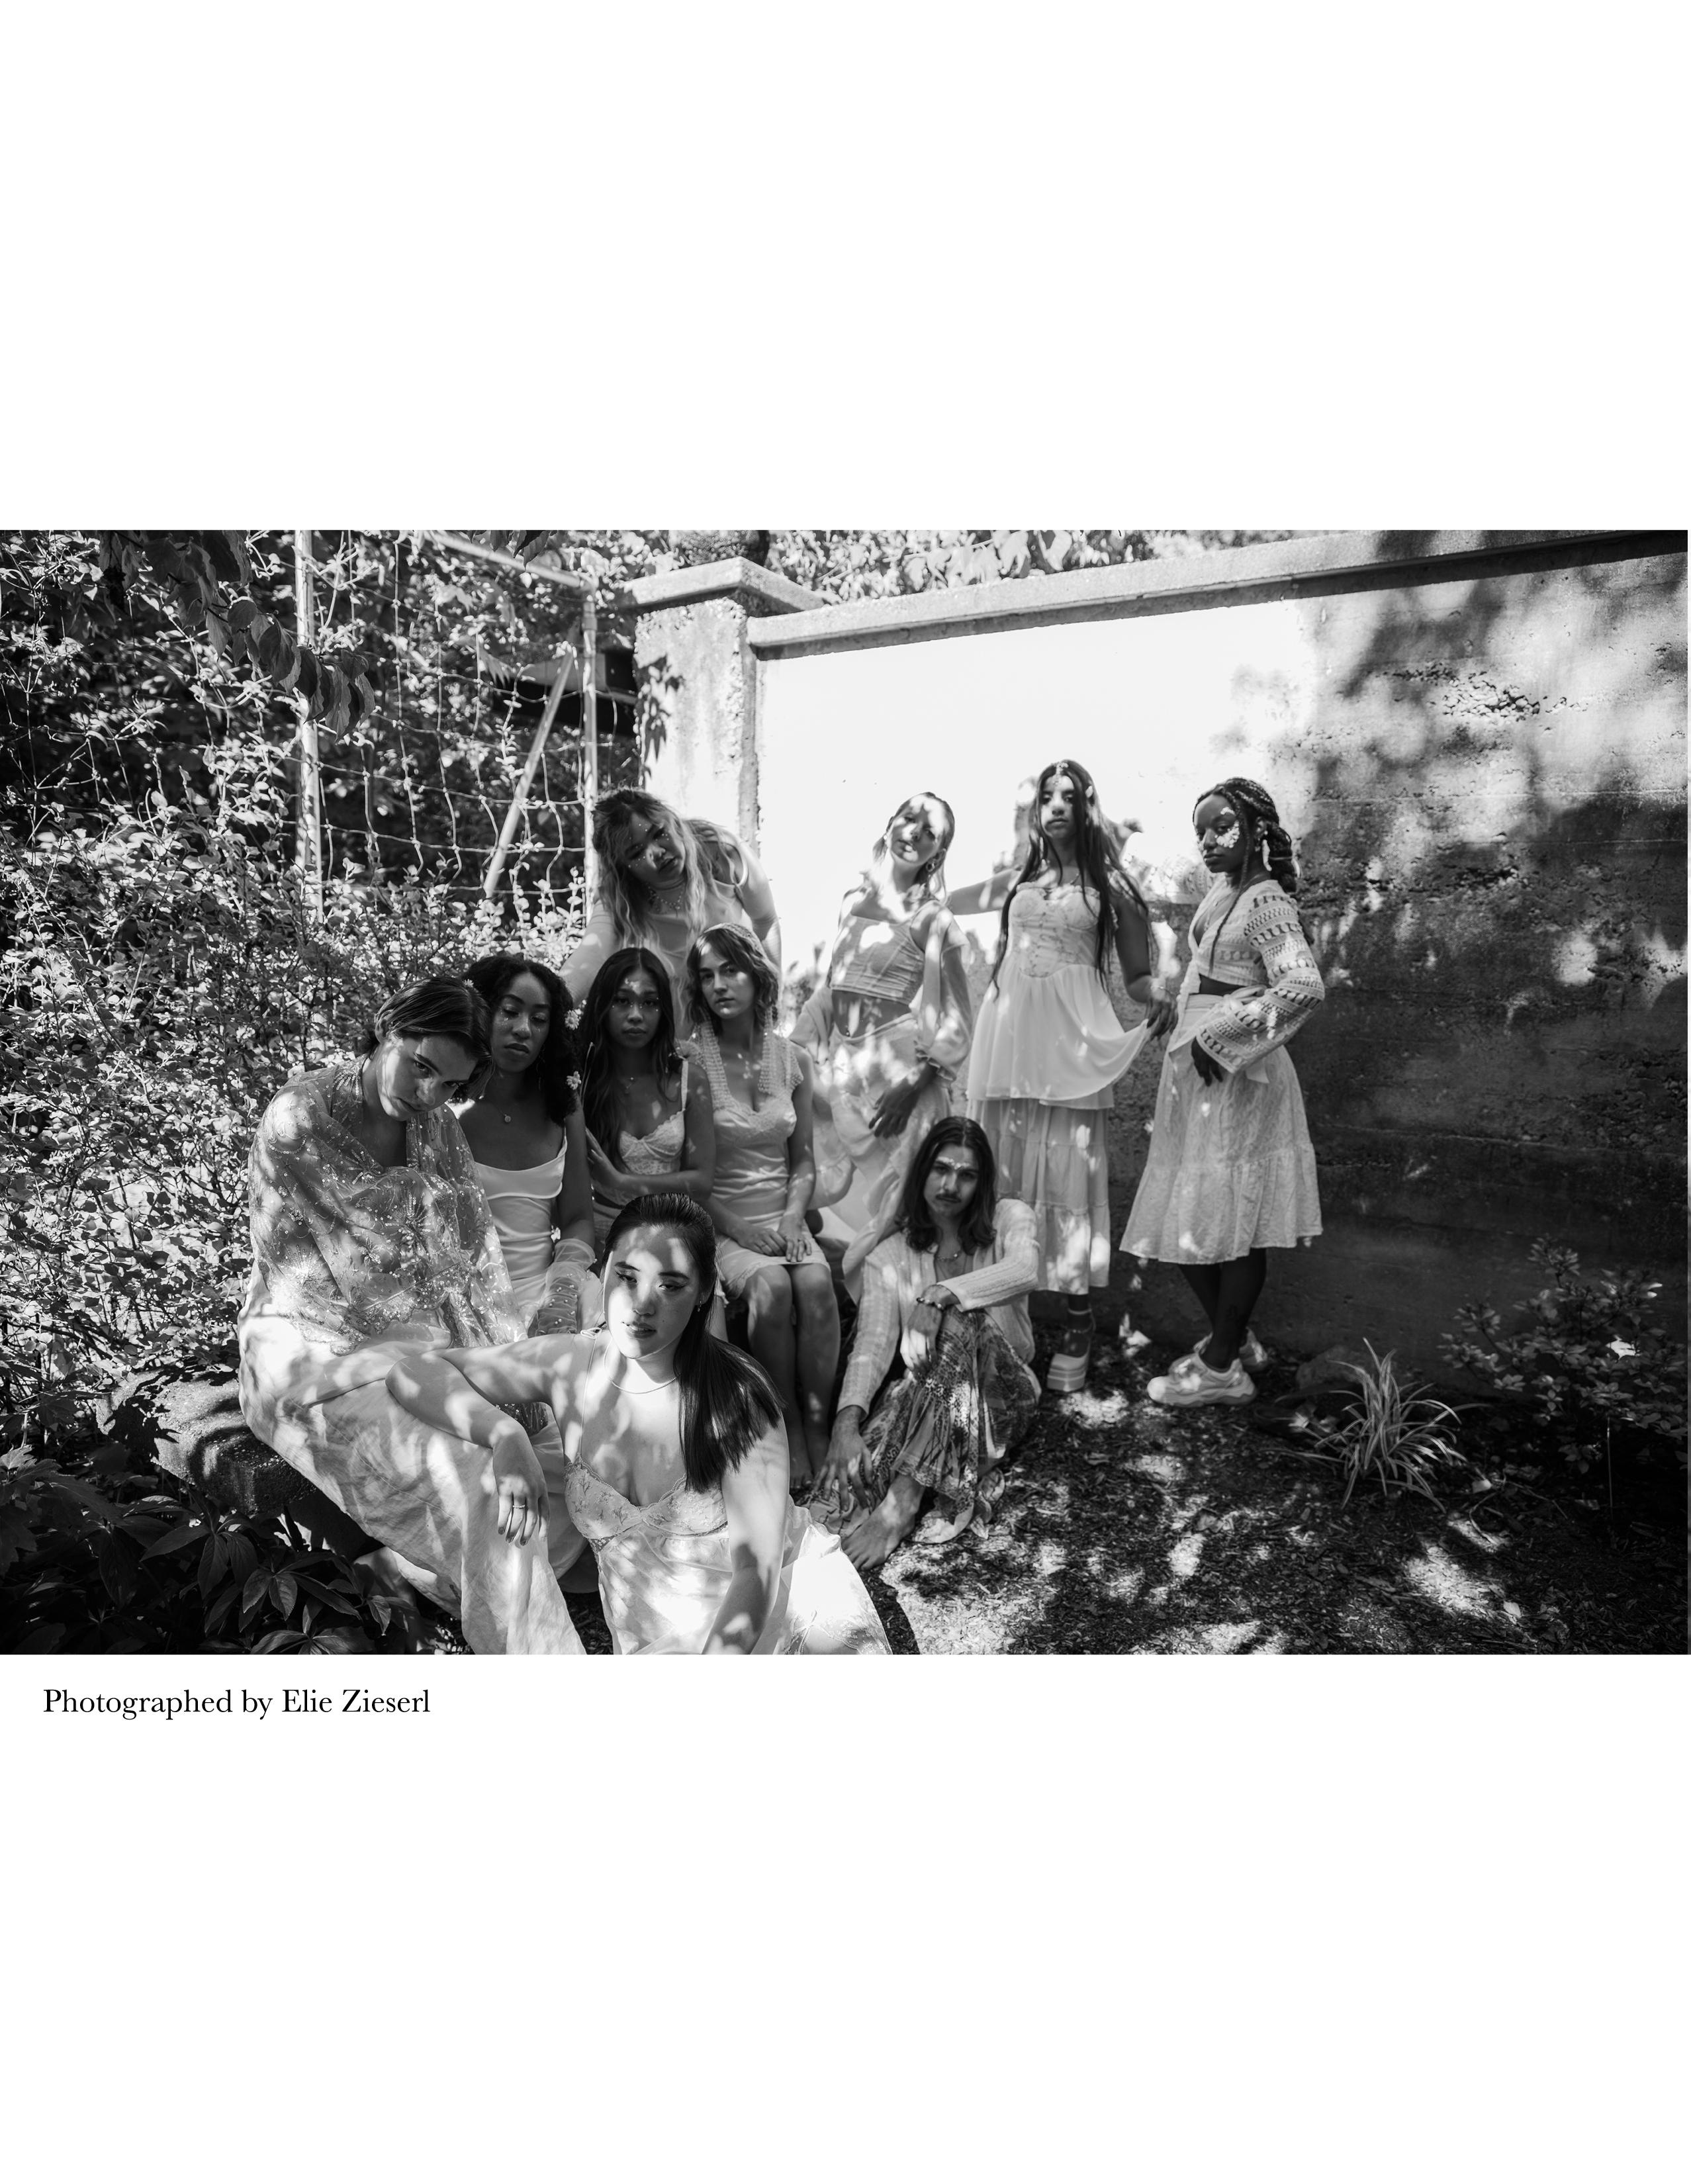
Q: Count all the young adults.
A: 10